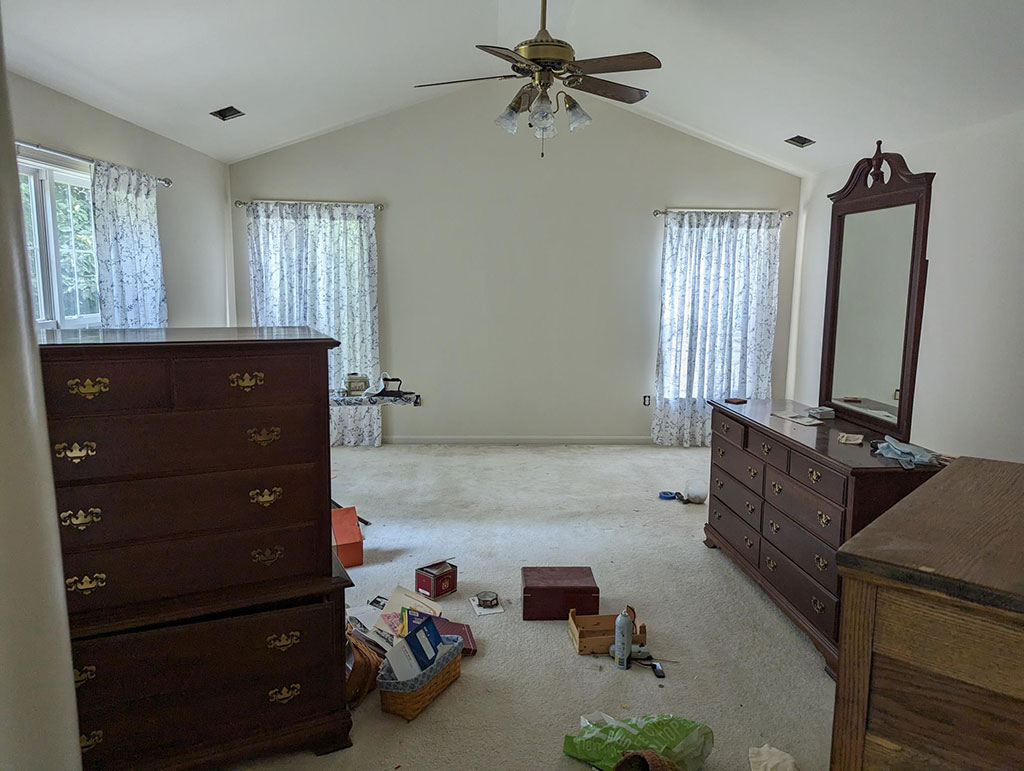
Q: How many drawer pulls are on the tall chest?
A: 12